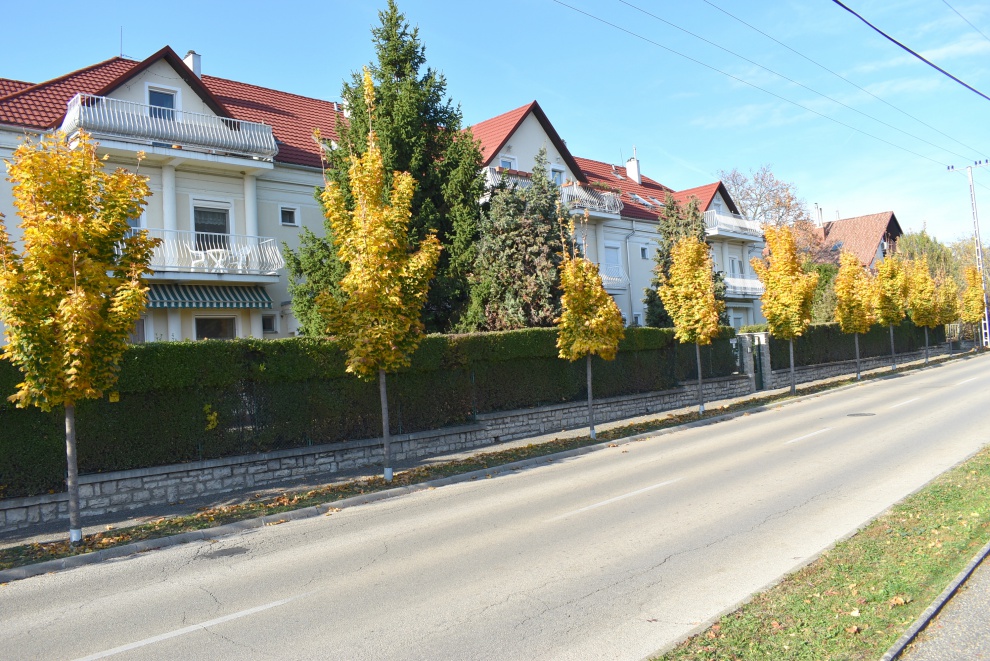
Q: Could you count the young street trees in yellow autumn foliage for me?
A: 10